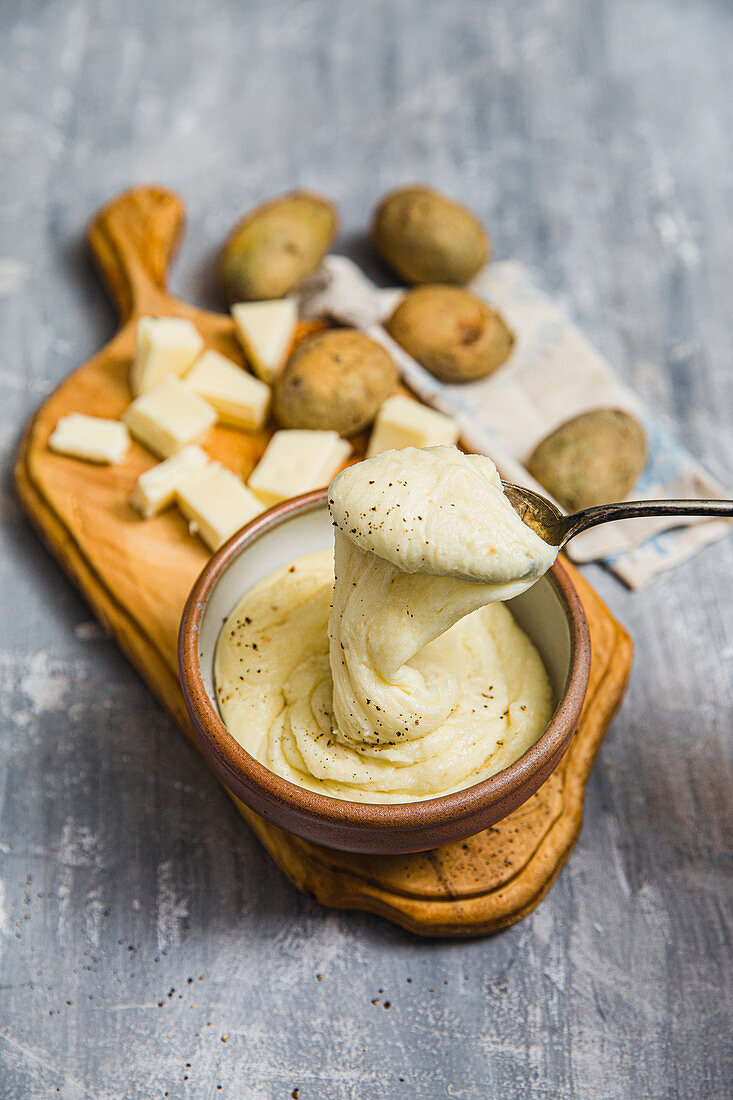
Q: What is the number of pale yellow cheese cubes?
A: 9